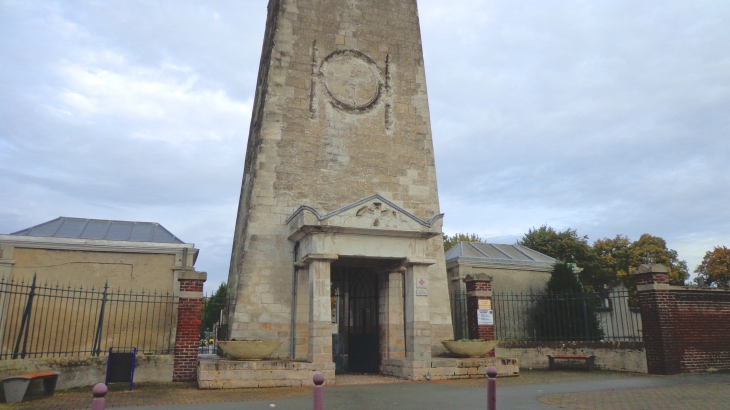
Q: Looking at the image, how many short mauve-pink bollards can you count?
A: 3